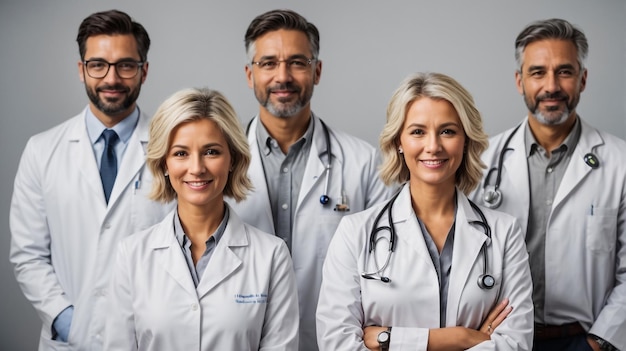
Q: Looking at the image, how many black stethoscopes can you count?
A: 3